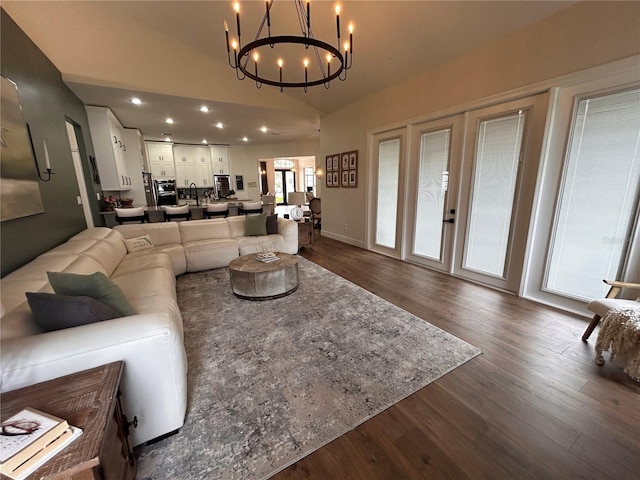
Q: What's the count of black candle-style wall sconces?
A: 1